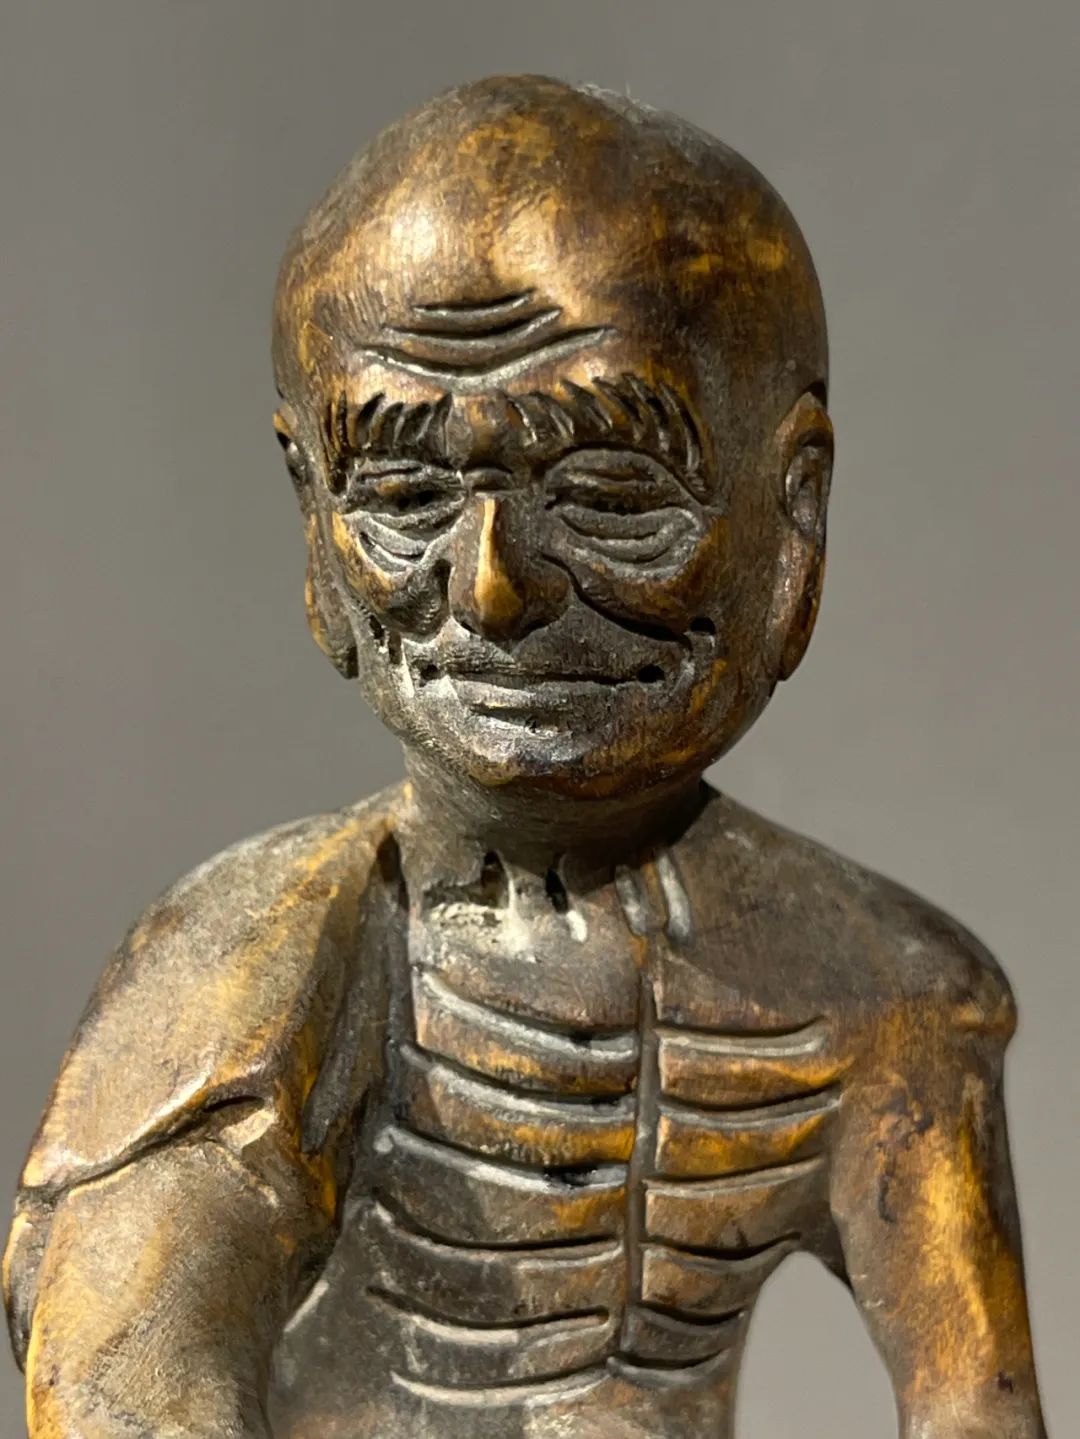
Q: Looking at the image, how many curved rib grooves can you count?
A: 12